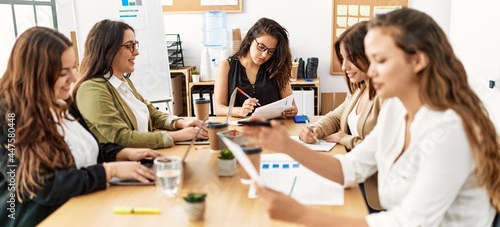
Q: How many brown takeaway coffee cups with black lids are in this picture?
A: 3